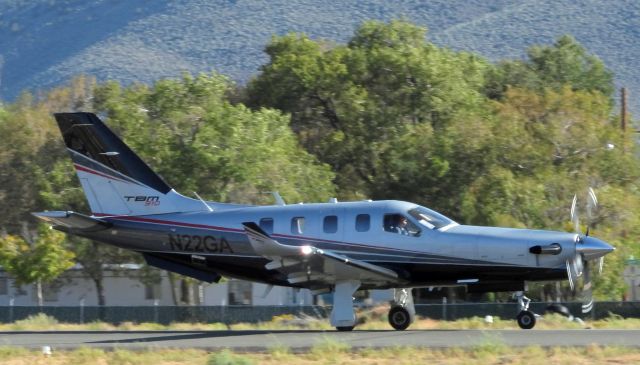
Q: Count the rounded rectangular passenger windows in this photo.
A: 4